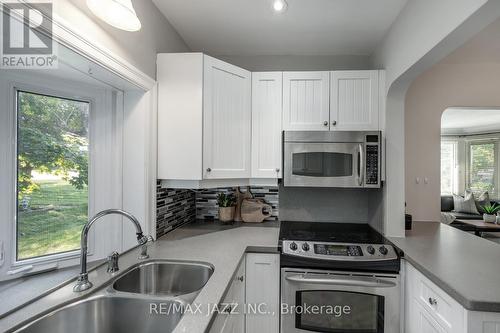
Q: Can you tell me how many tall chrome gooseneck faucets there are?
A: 1